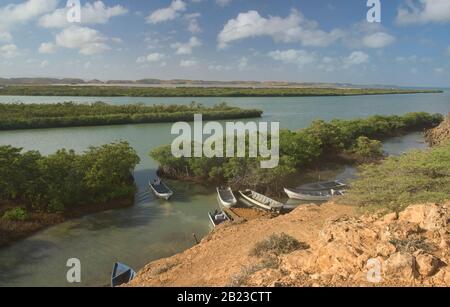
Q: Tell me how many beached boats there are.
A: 6